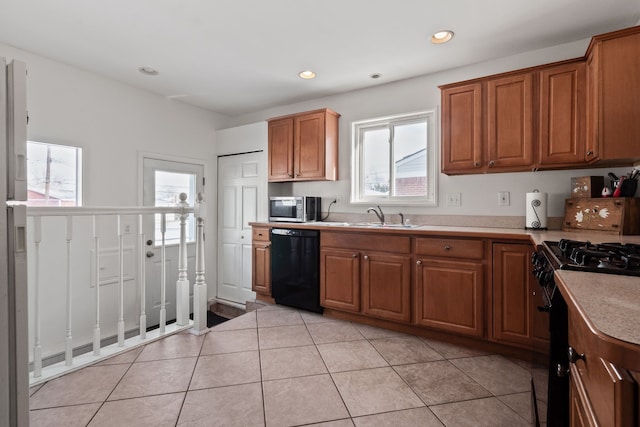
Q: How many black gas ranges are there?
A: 1